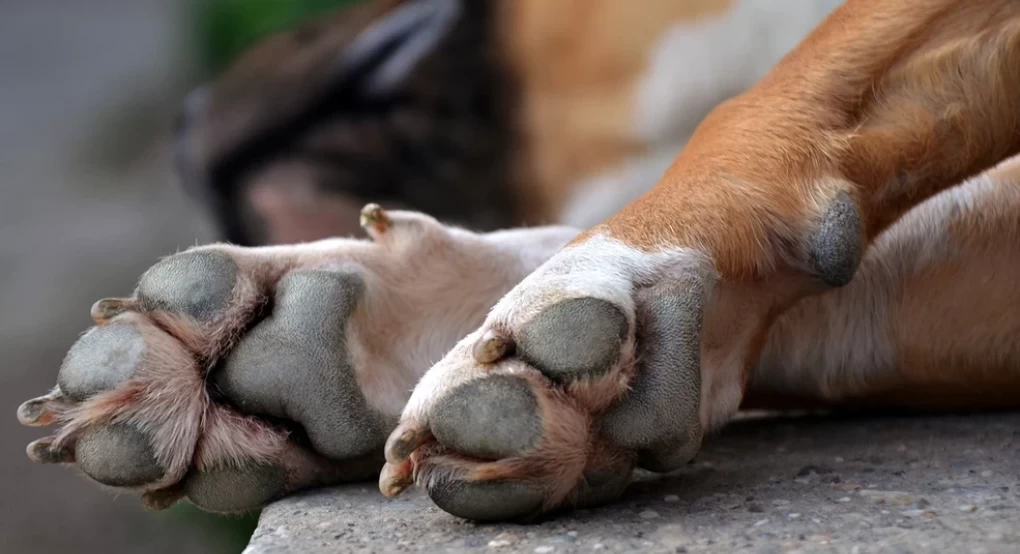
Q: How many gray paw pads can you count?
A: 11